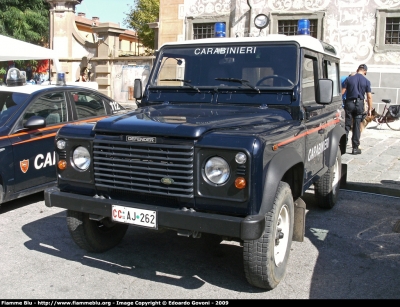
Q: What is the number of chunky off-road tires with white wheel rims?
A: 2